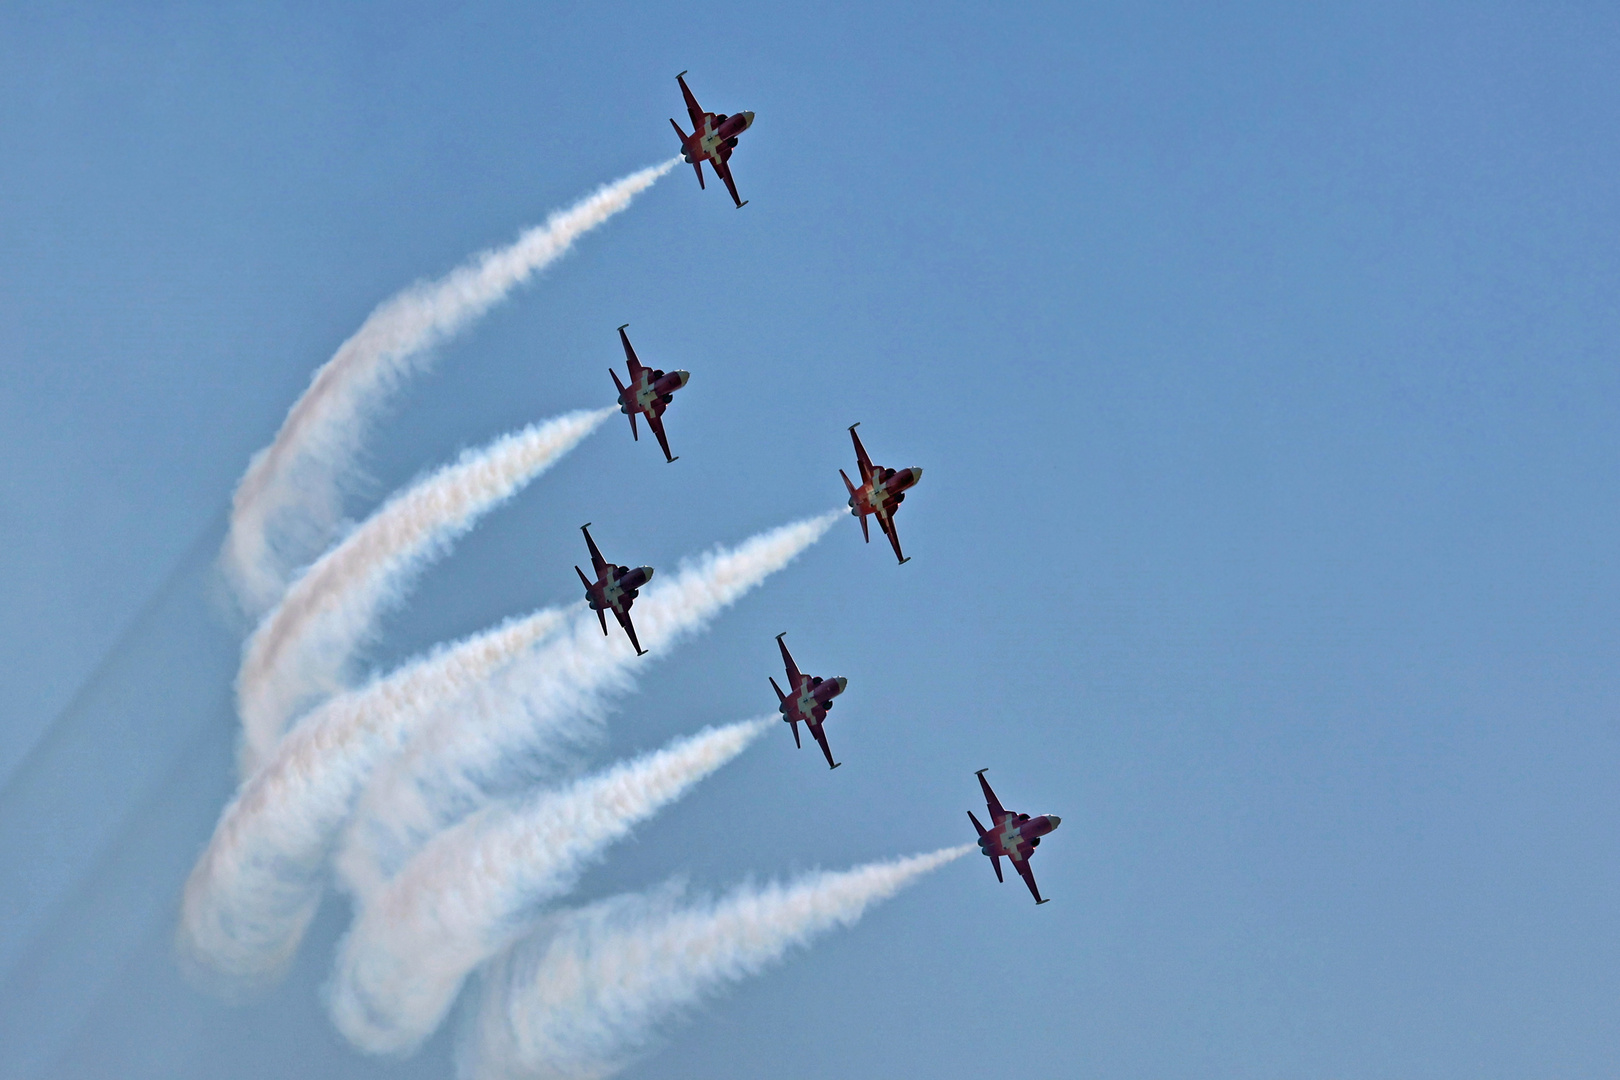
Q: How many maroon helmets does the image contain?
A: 0